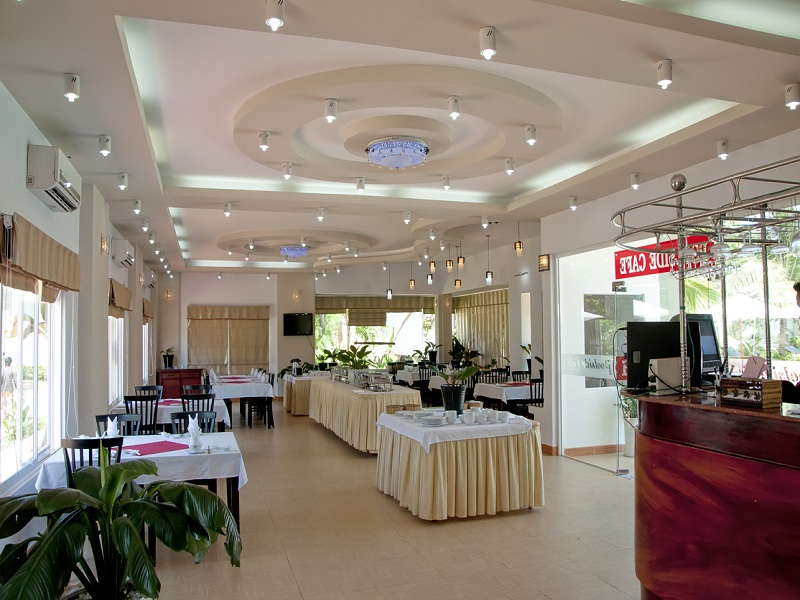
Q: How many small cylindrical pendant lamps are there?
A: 9